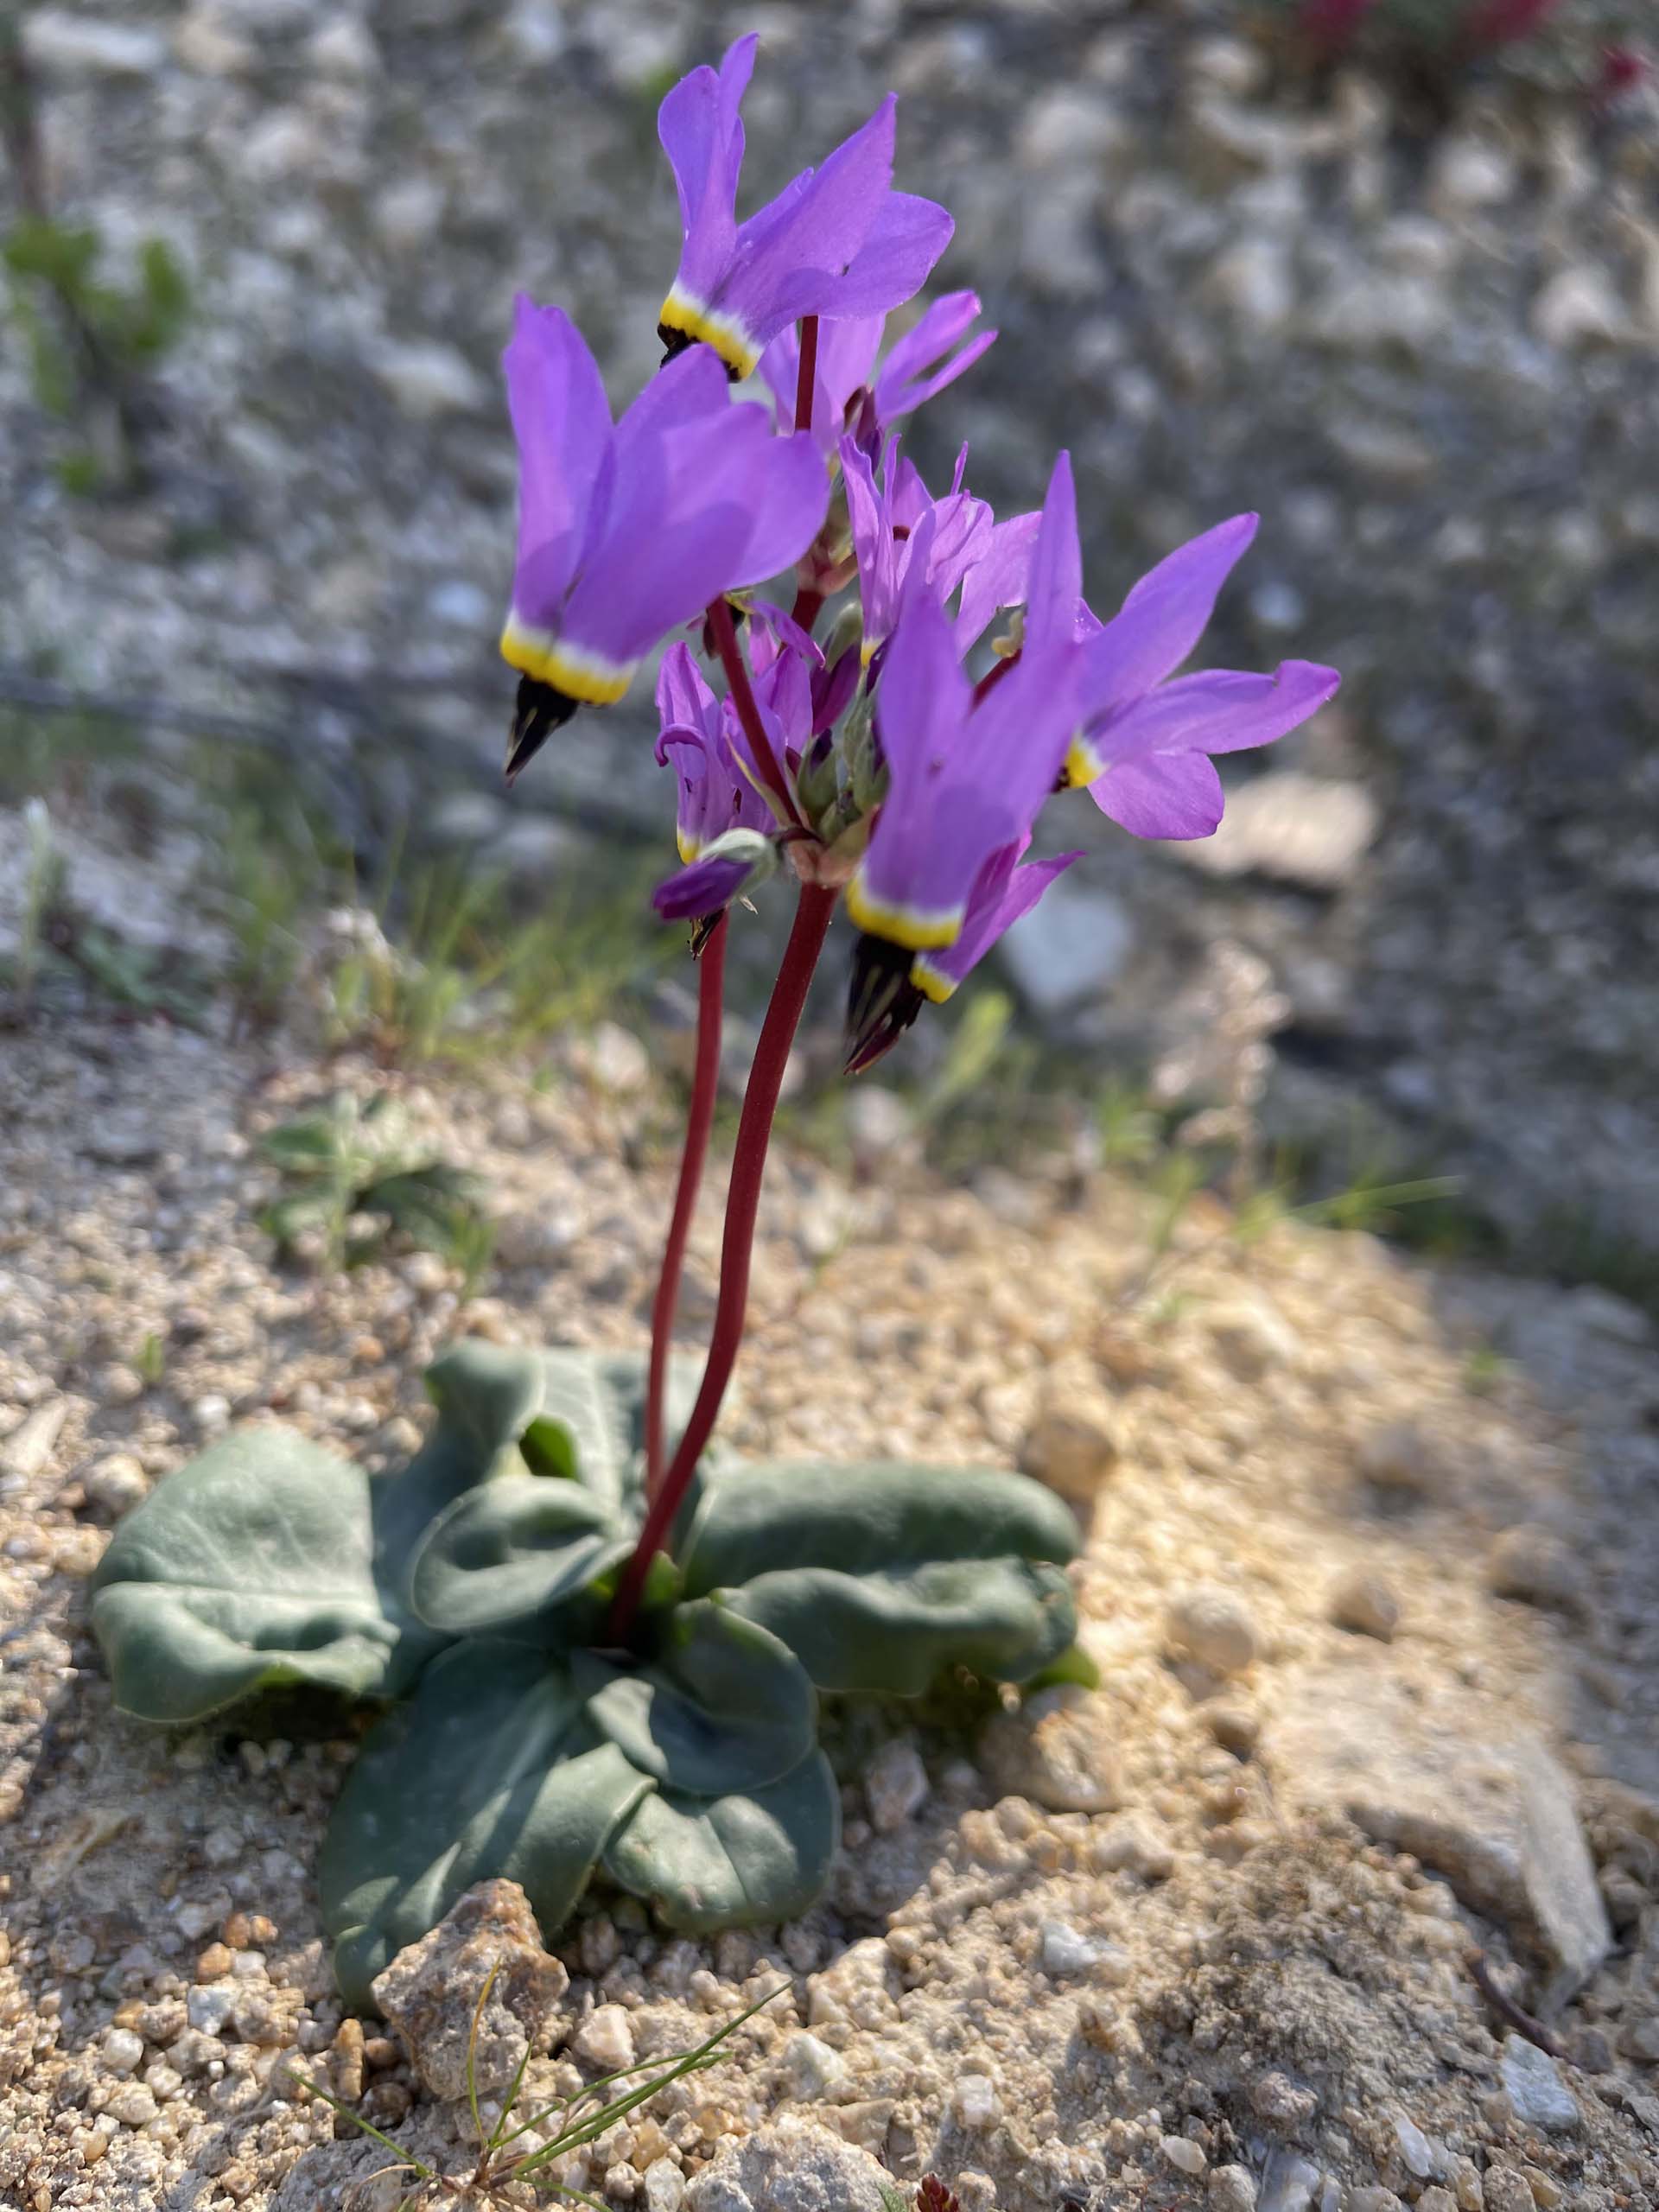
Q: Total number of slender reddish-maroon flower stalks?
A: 2